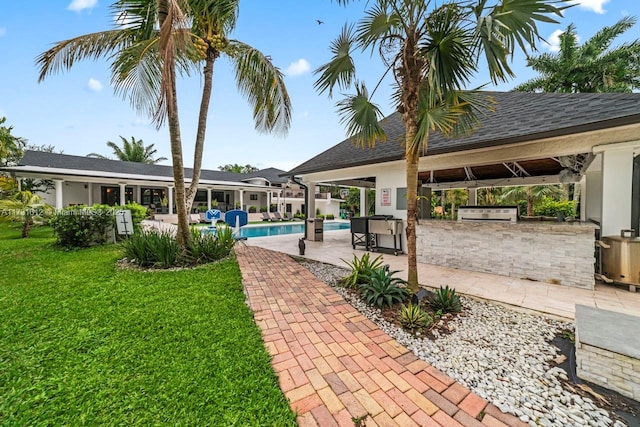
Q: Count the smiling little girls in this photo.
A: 0